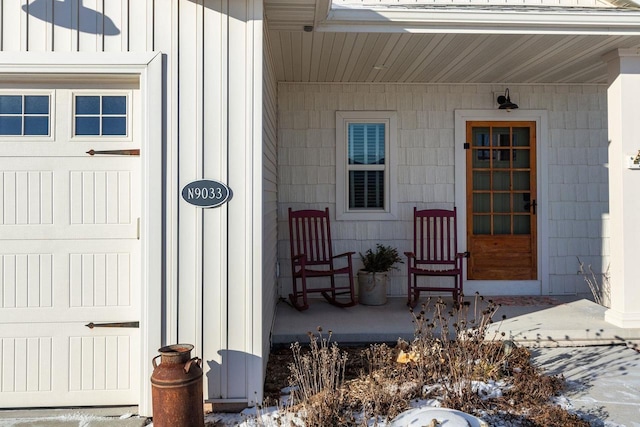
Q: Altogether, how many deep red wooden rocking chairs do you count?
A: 2